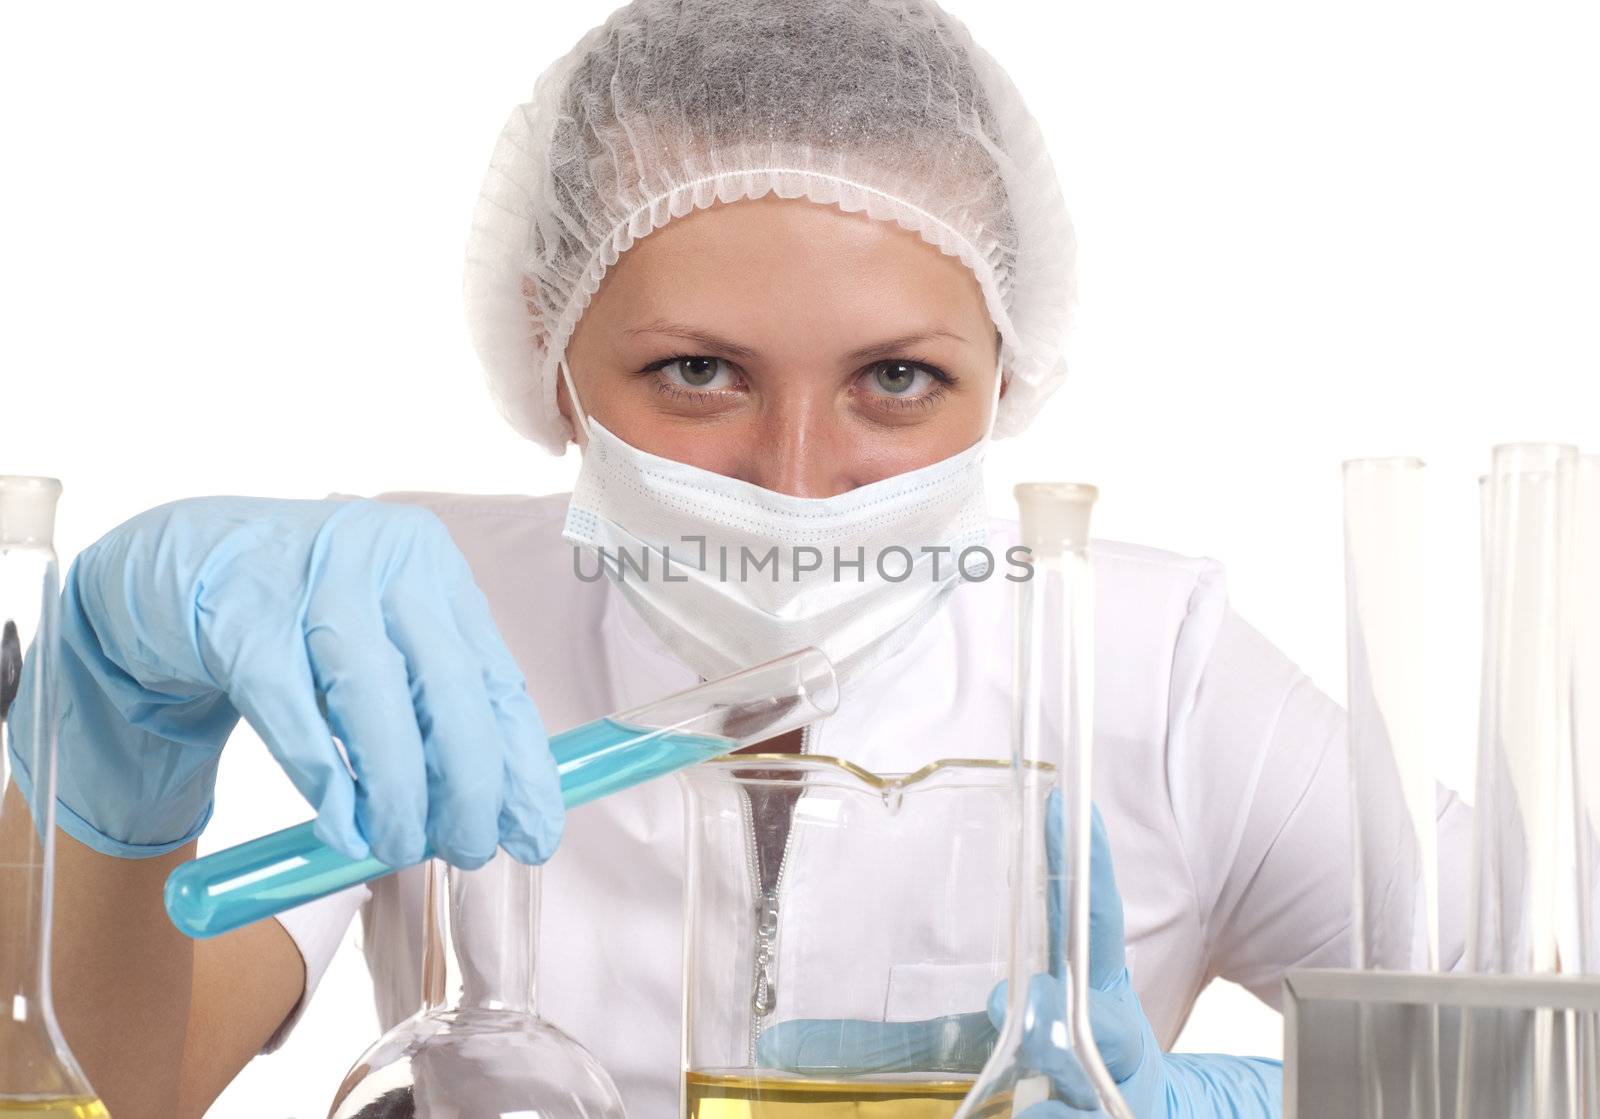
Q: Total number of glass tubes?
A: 5